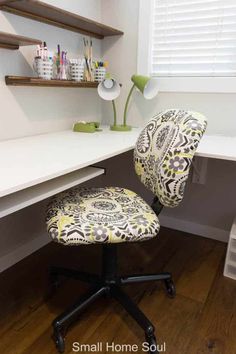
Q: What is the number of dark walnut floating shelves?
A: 3